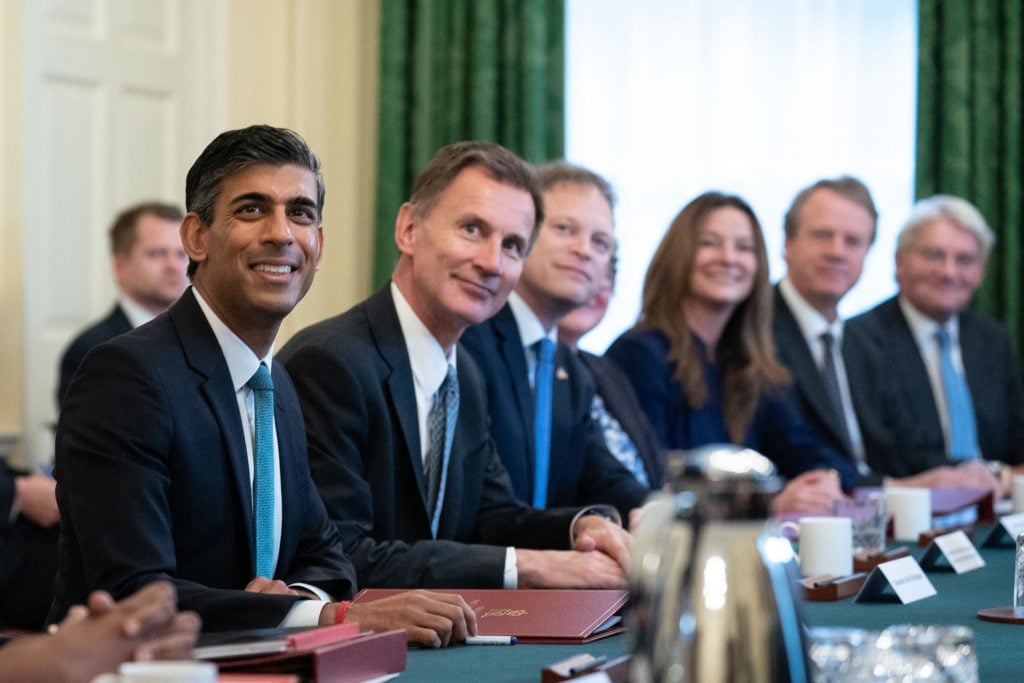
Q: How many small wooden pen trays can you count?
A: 4